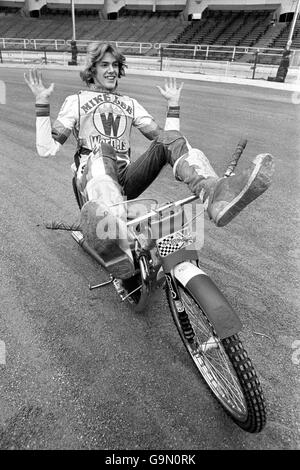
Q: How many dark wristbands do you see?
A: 2